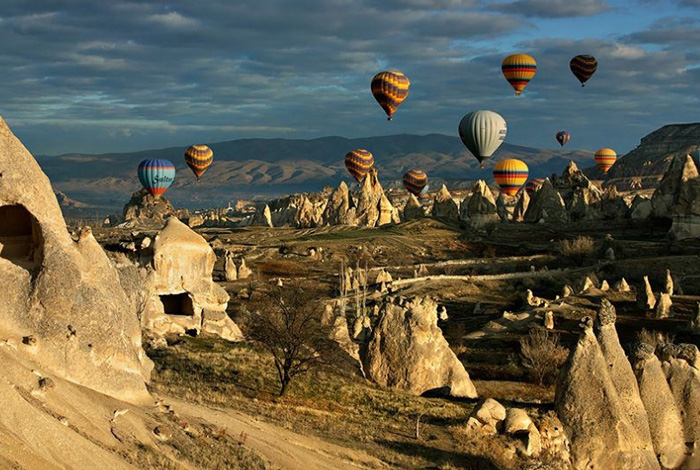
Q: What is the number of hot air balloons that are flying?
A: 13